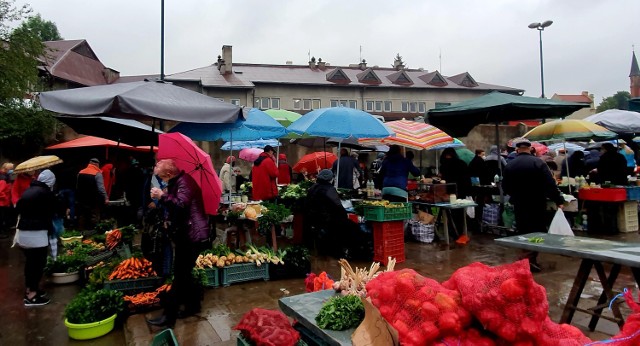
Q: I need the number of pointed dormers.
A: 5